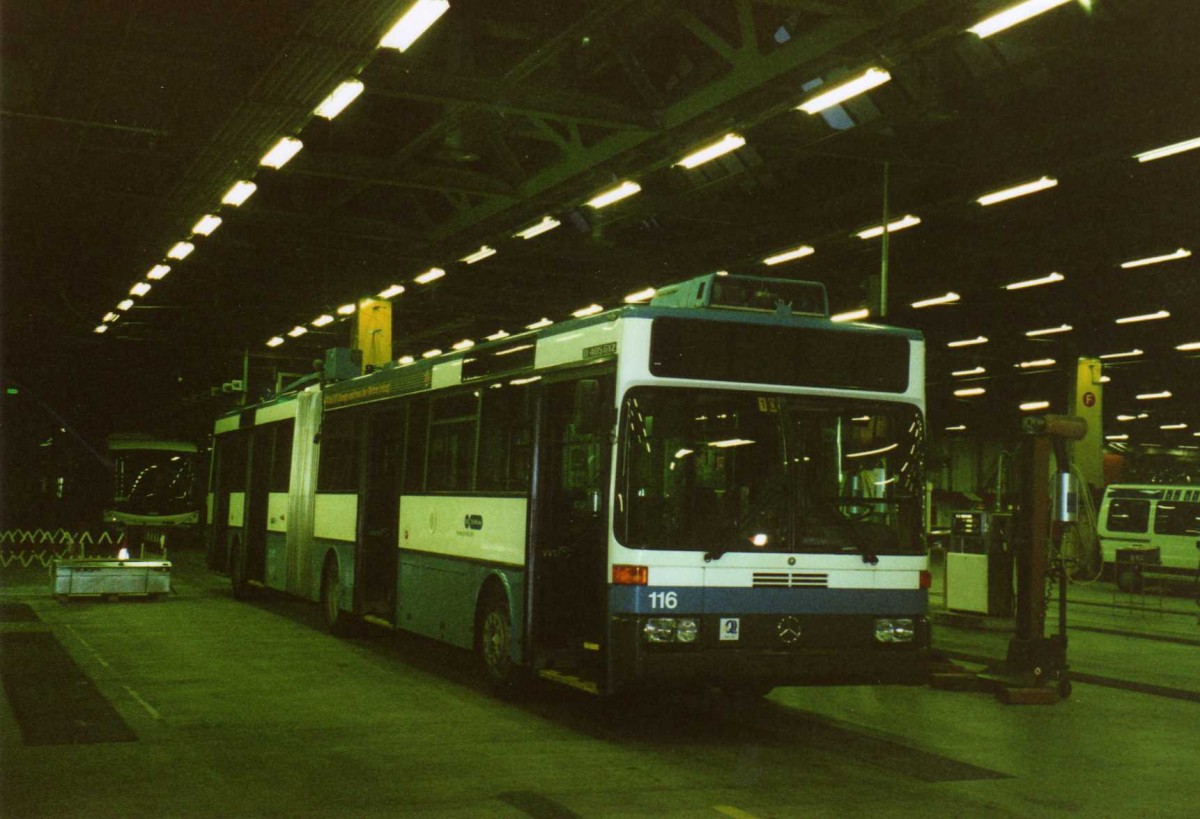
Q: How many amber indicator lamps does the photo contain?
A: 2